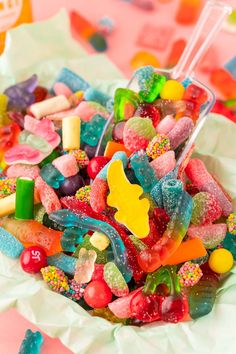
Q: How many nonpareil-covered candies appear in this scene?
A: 8